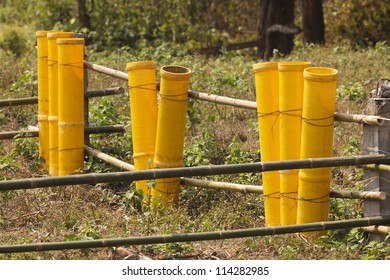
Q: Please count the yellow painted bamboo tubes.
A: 8